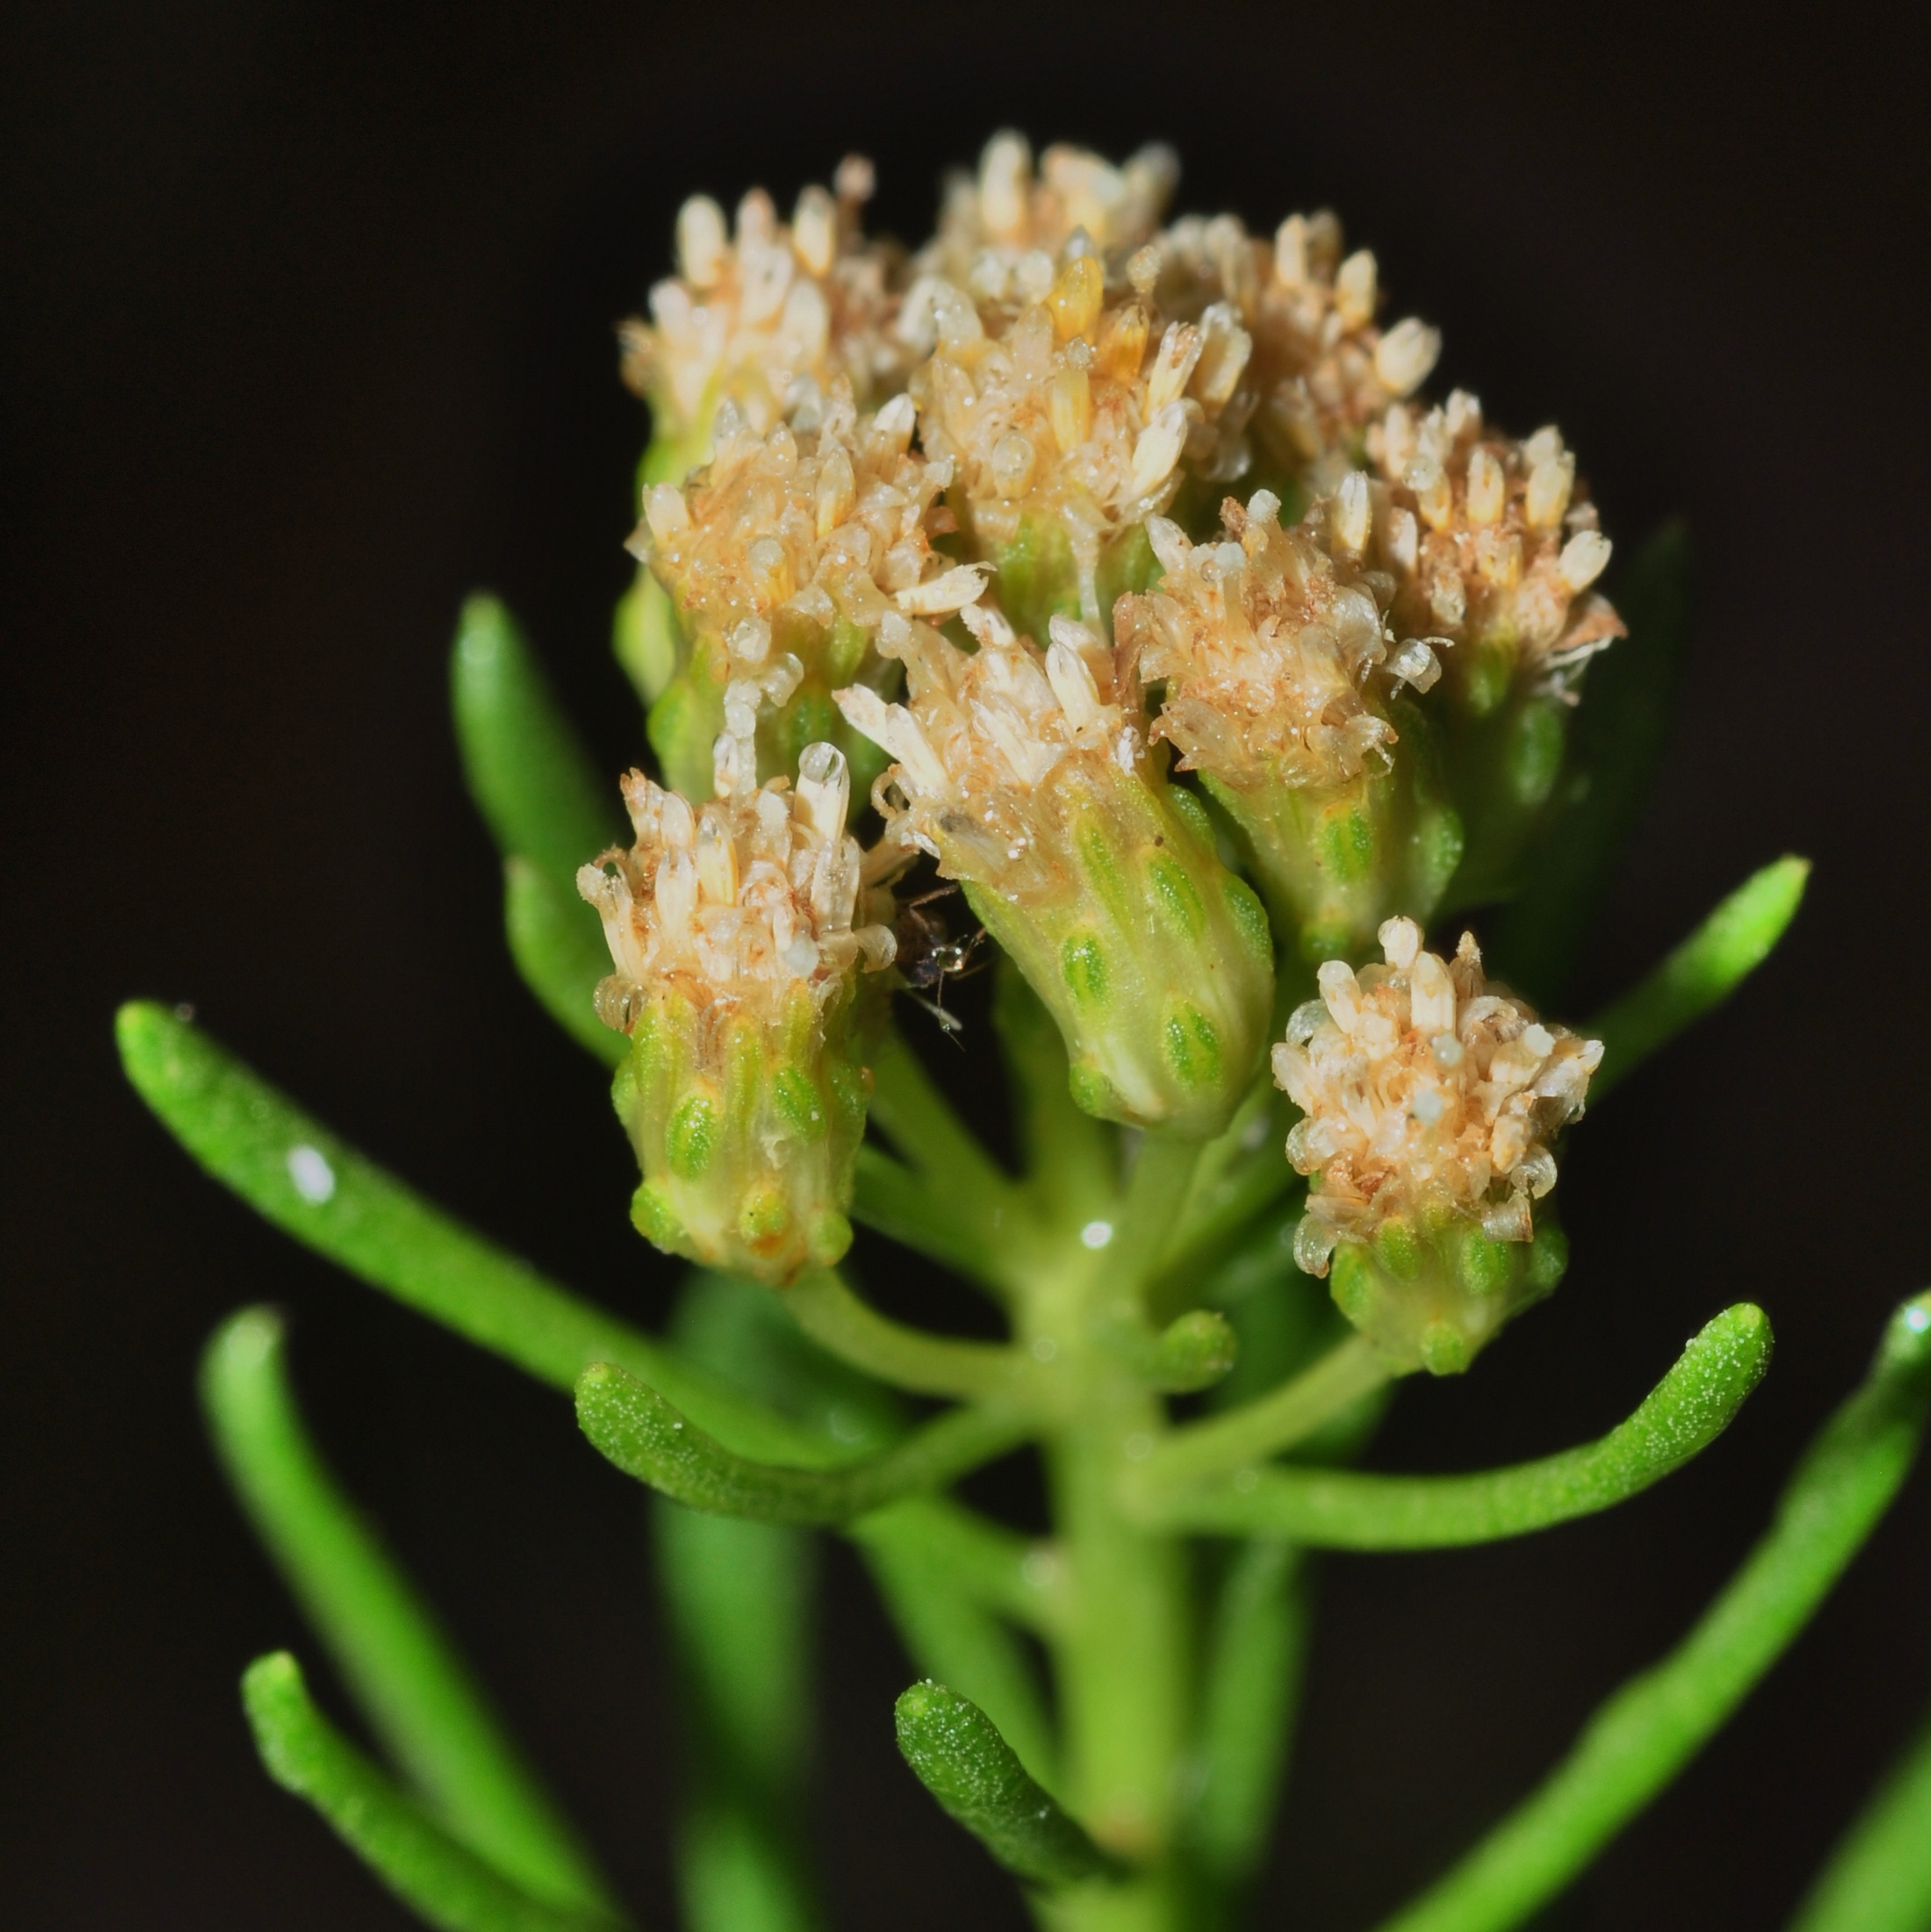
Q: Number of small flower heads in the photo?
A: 10